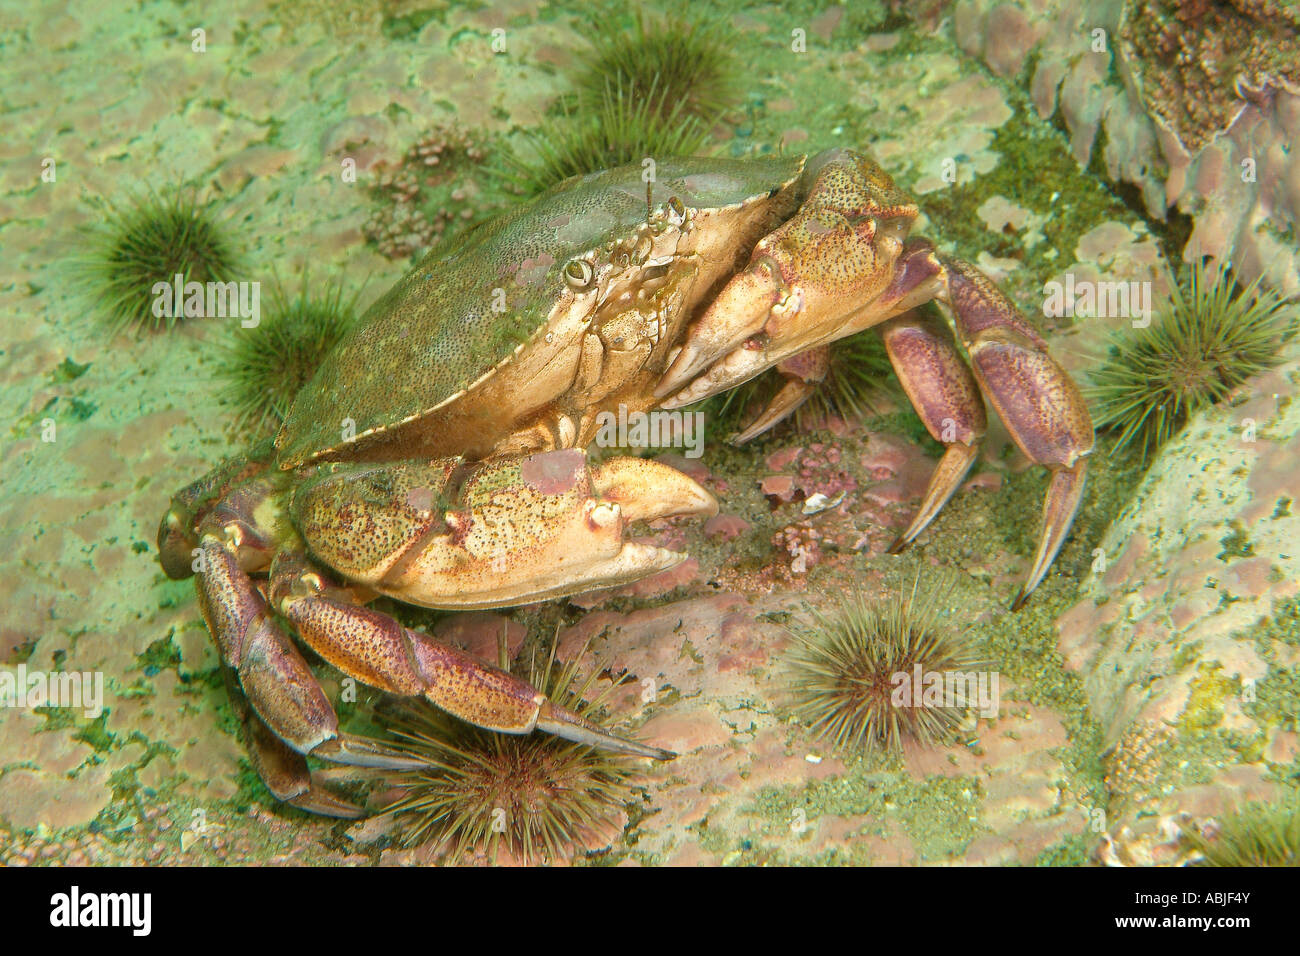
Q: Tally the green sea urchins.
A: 9